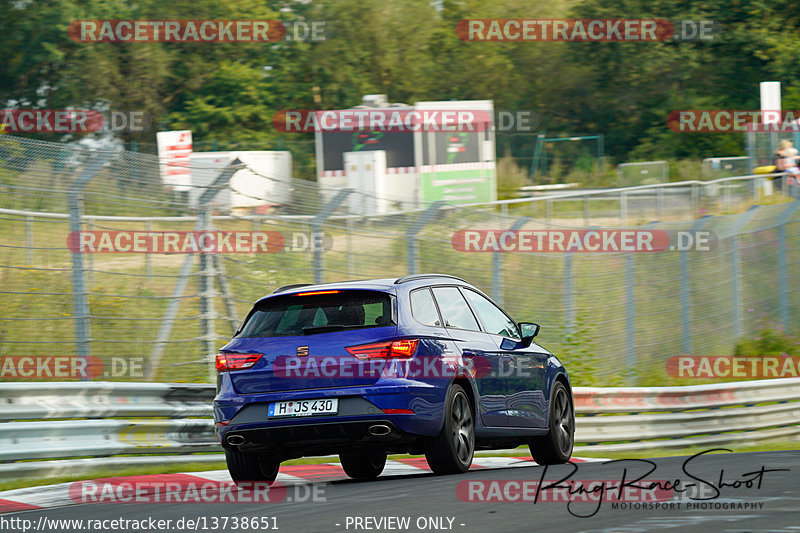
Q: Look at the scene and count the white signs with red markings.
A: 1